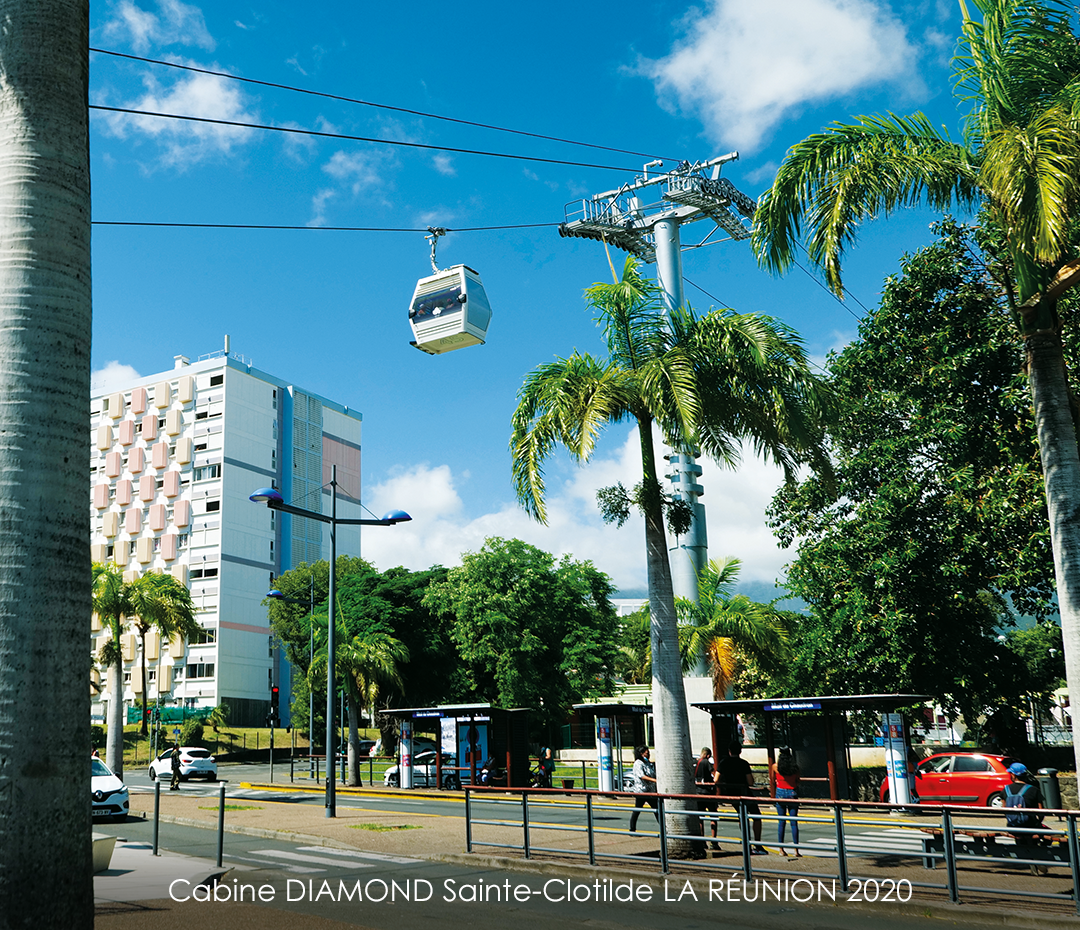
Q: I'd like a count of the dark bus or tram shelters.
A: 3